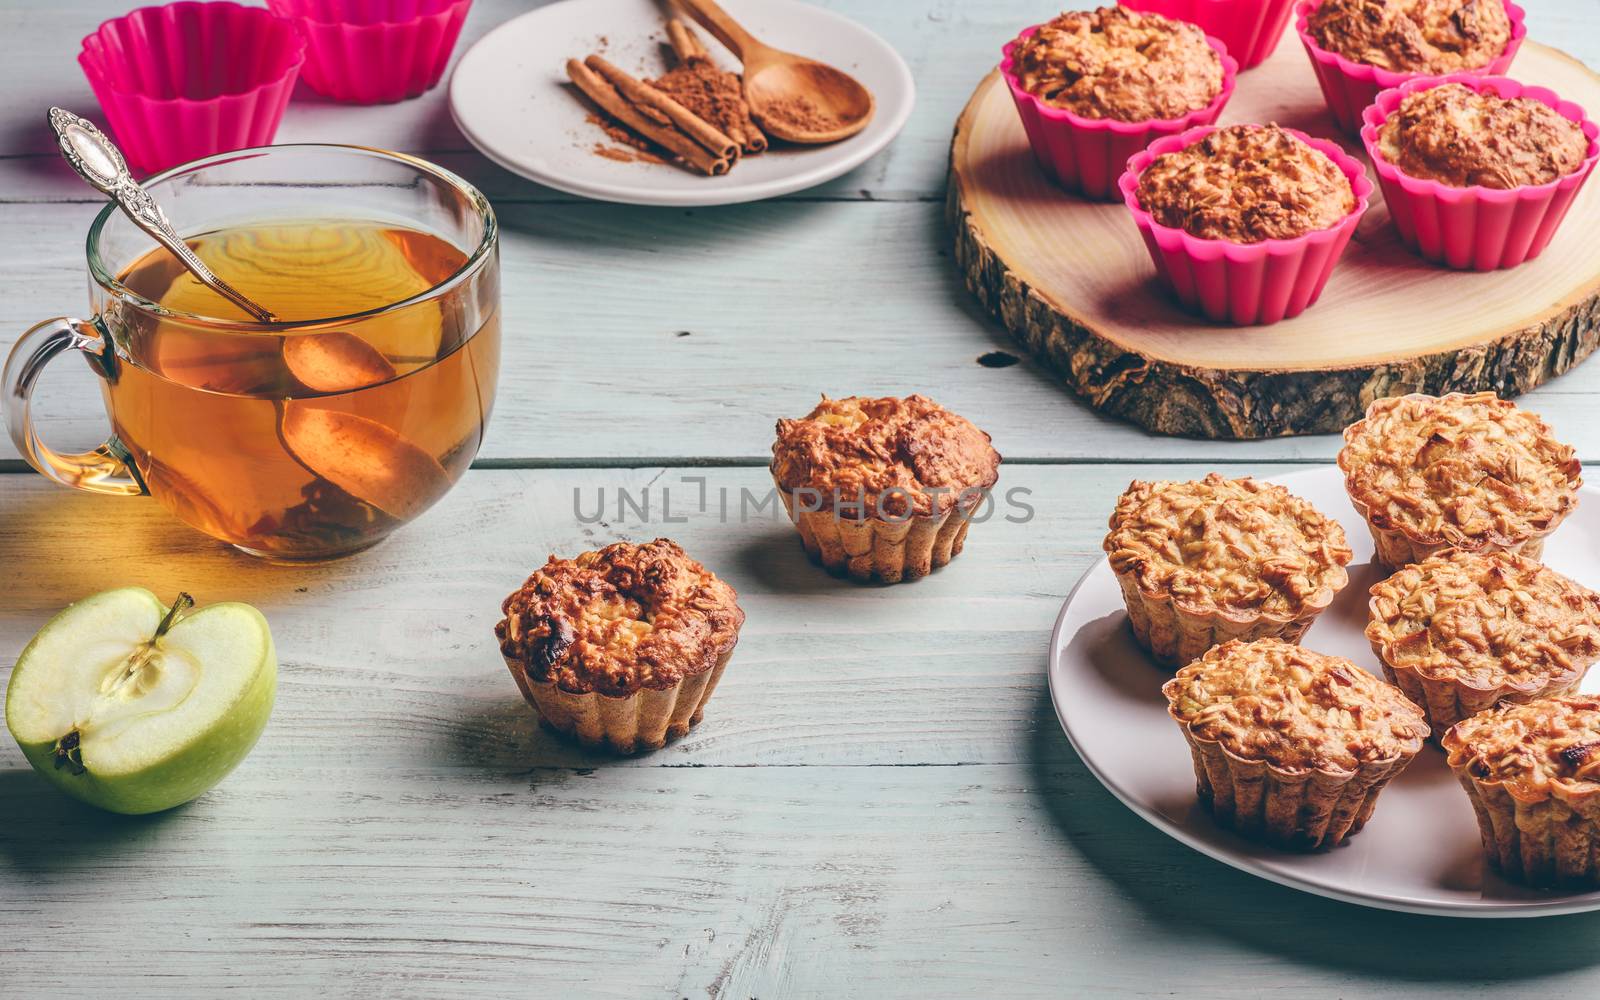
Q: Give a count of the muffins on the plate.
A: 5